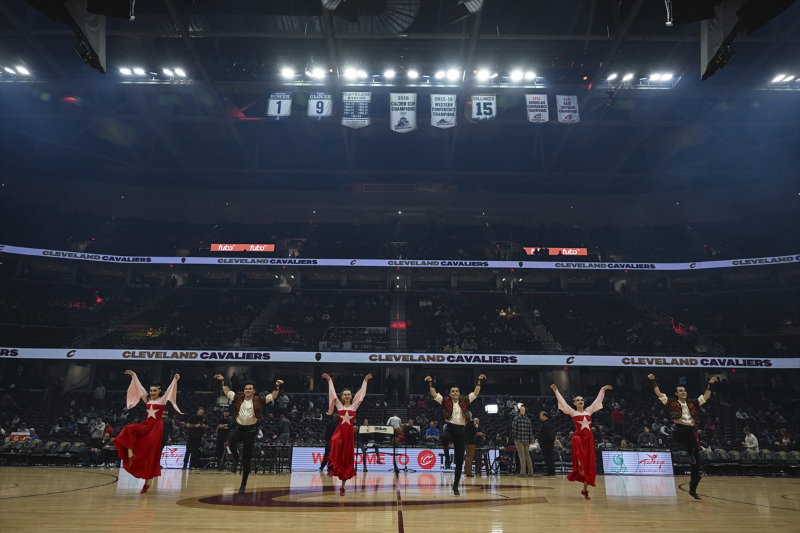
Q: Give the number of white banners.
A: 8